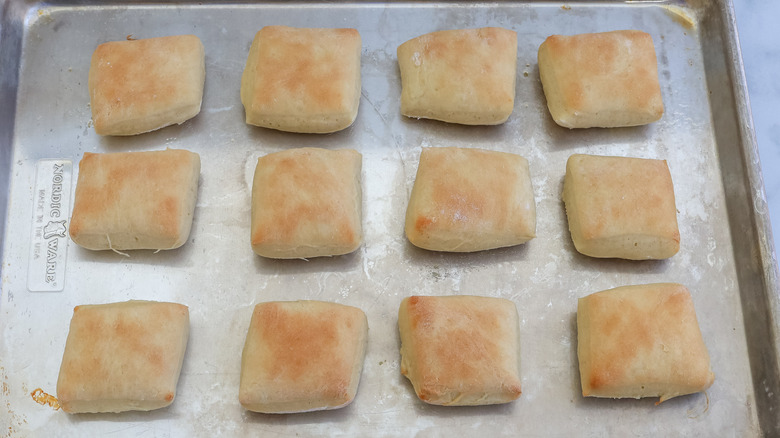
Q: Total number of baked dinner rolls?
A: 12